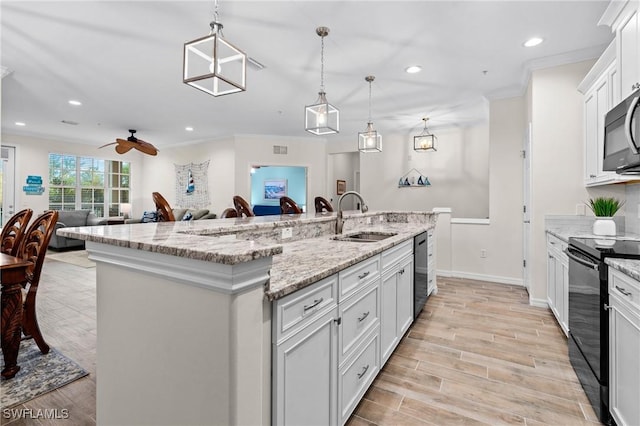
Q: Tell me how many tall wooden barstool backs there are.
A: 4